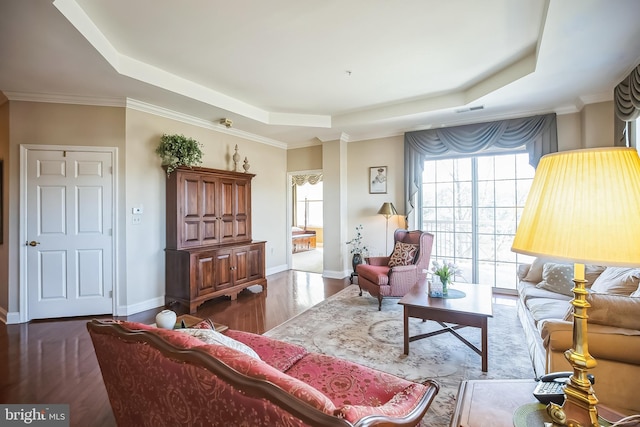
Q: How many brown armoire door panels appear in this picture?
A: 12